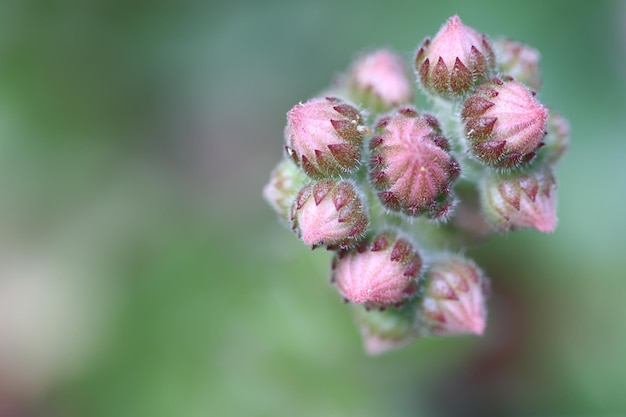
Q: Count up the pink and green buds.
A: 13